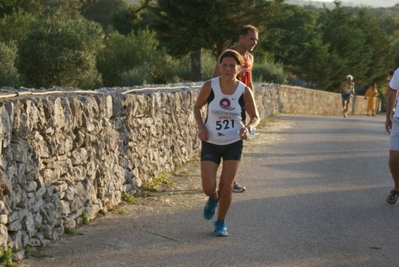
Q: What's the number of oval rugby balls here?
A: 0